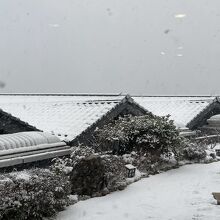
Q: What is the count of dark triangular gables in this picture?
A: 3